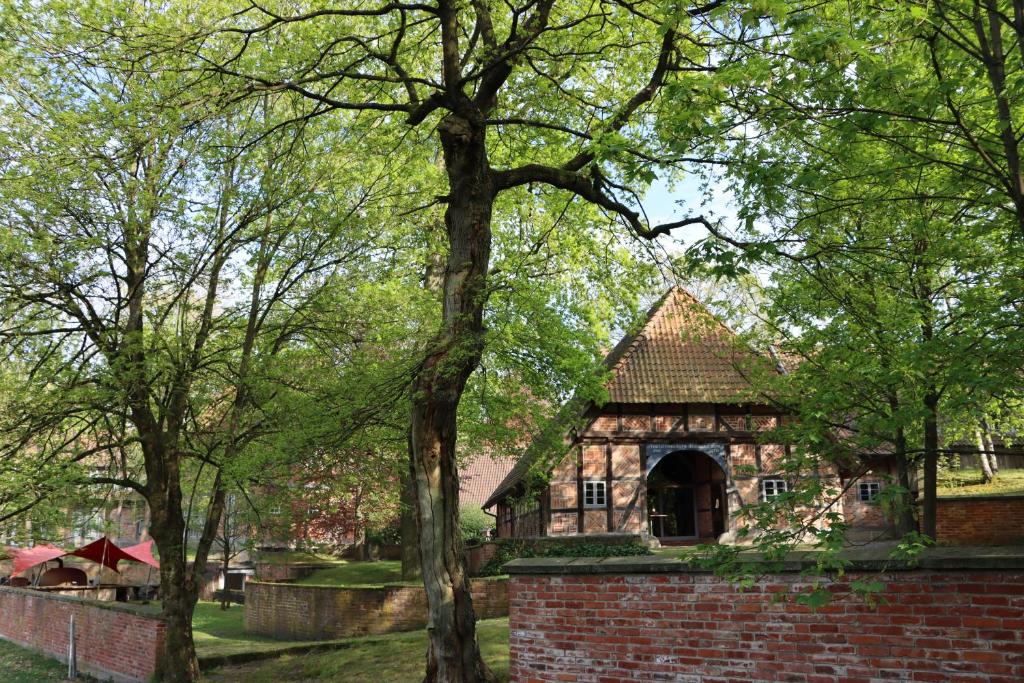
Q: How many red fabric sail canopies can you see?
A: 3